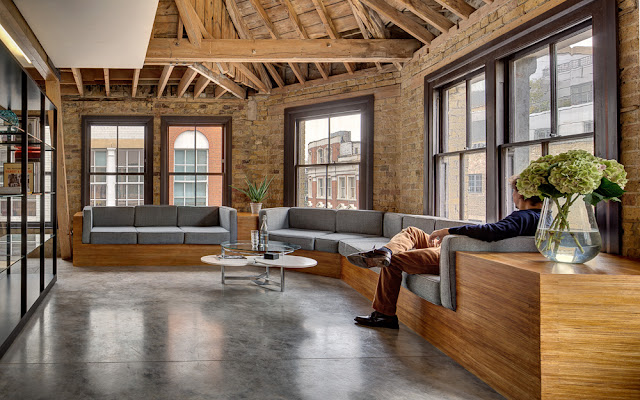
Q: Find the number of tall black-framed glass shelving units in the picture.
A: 1